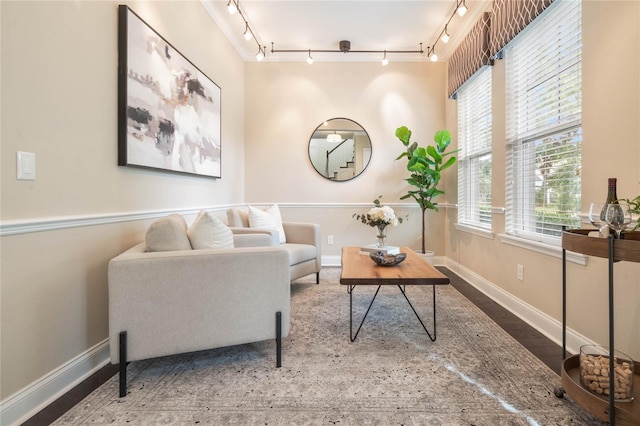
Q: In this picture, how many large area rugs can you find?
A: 1